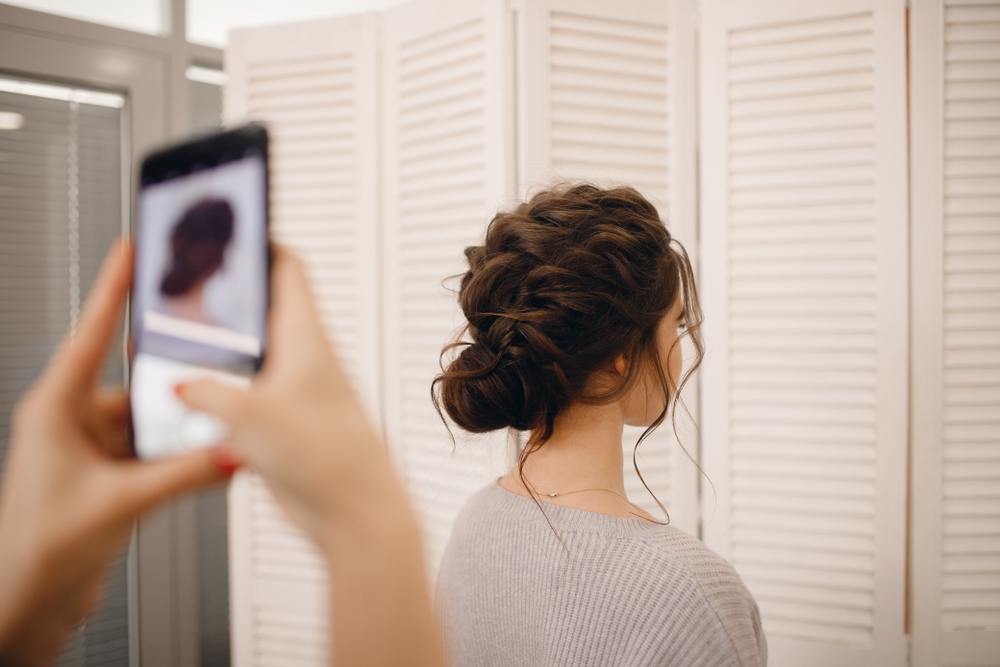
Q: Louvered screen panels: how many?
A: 5